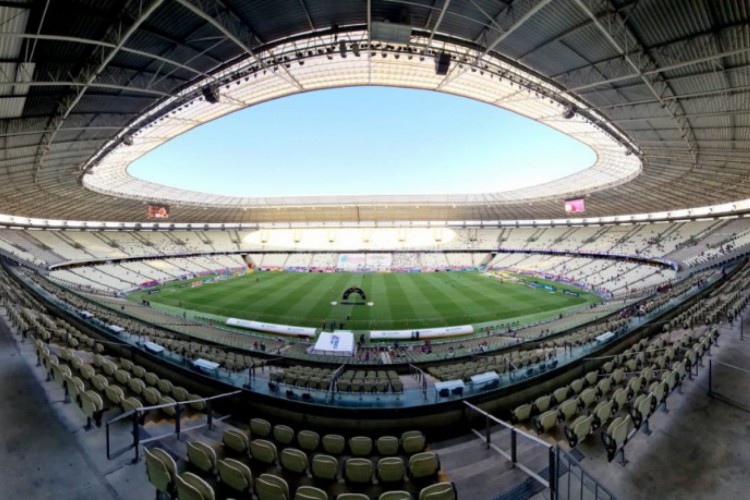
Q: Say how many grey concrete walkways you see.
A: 2